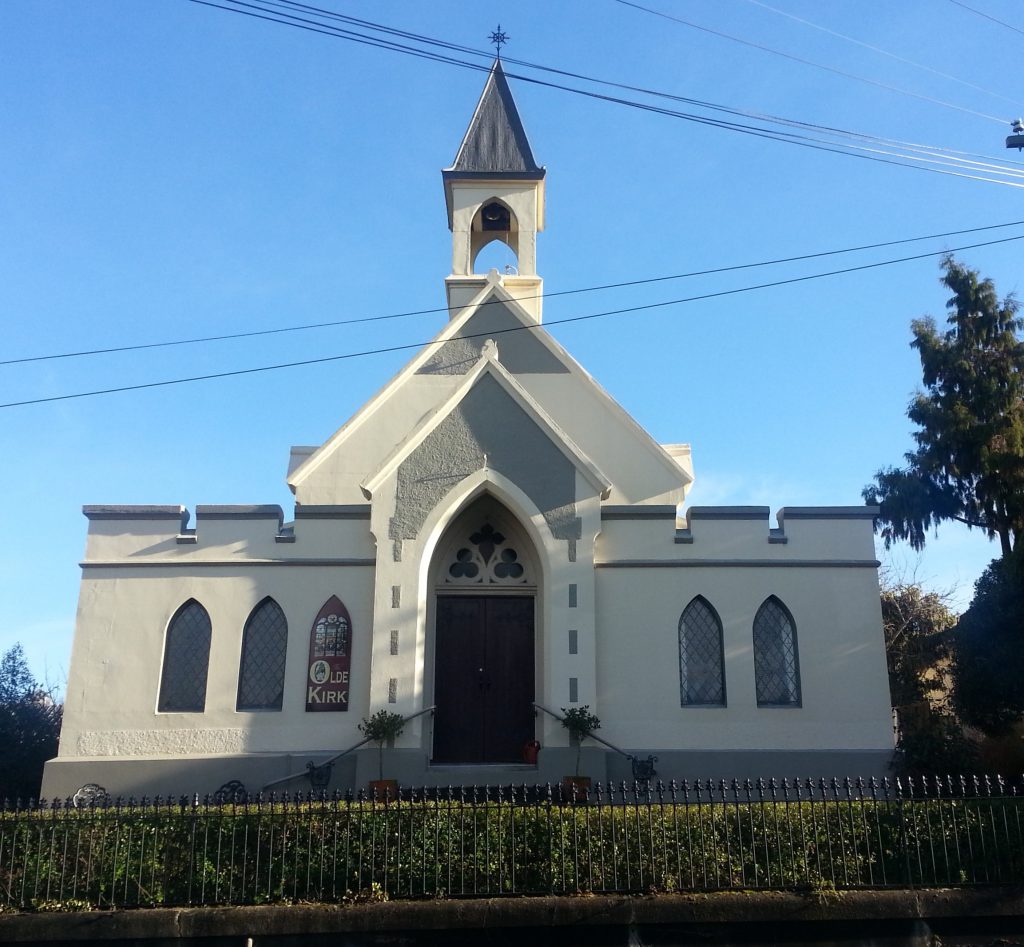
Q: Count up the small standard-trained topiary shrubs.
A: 2